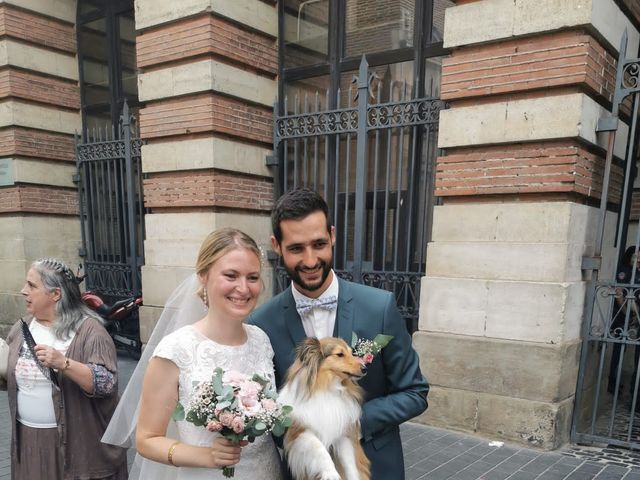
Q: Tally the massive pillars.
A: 3